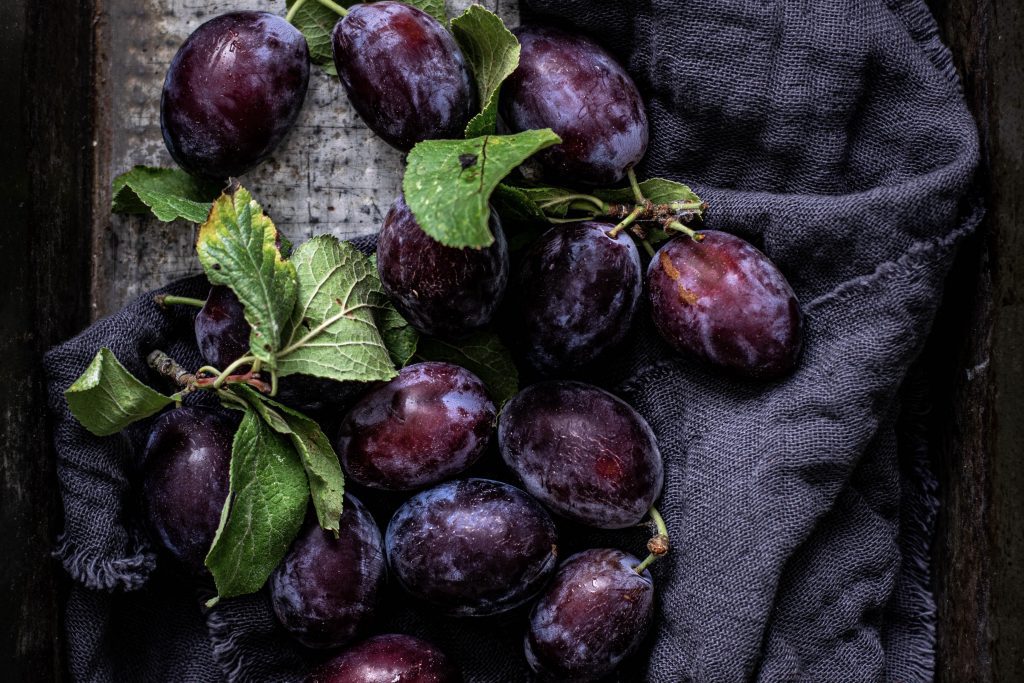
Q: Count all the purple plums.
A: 14